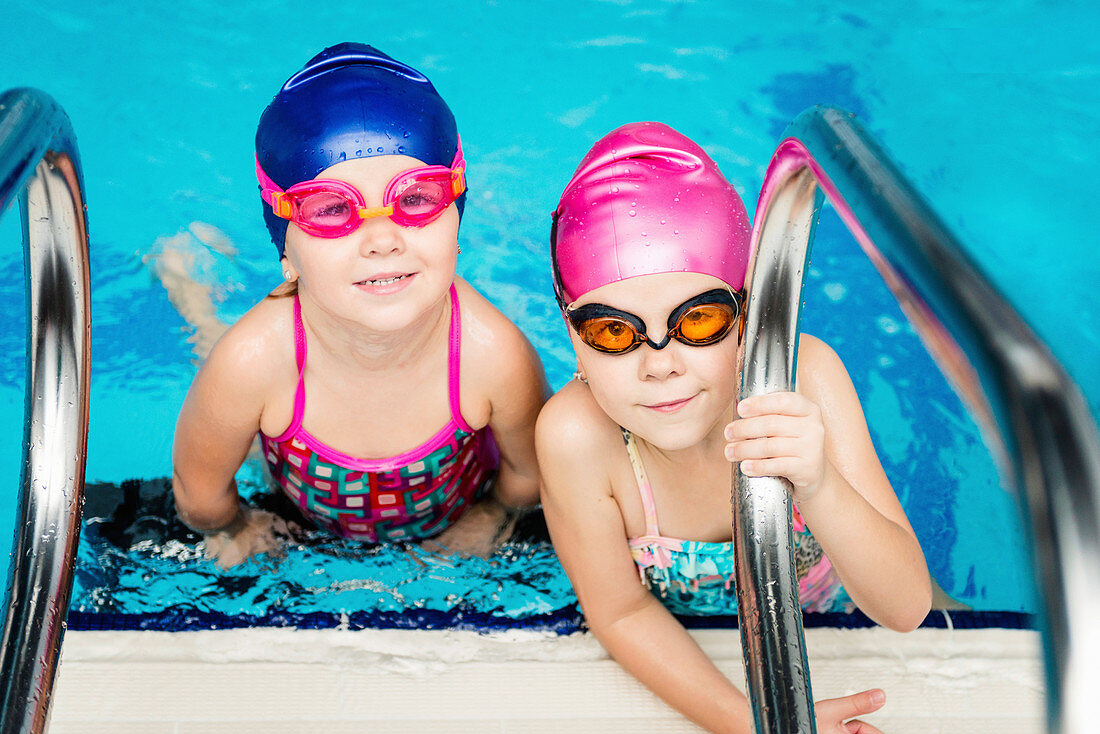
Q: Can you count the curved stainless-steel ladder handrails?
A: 2